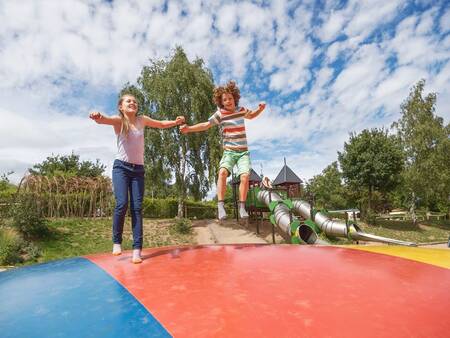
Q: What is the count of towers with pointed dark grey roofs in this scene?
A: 2